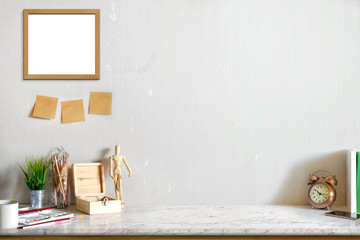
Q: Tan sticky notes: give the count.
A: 3